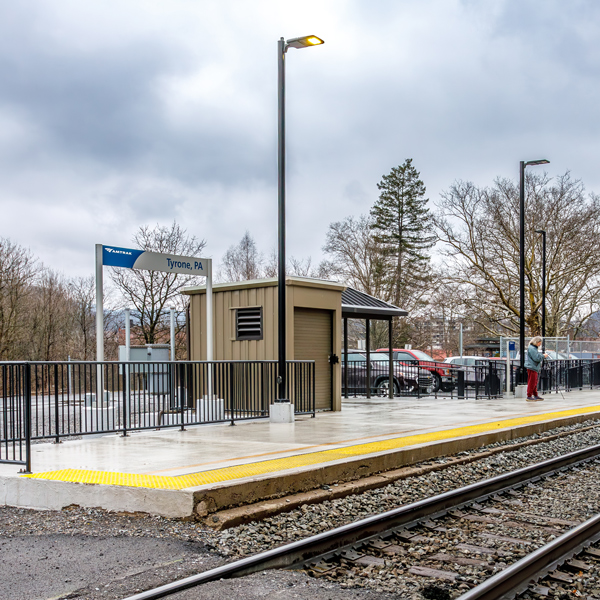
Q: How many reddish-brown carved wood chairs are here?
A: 0